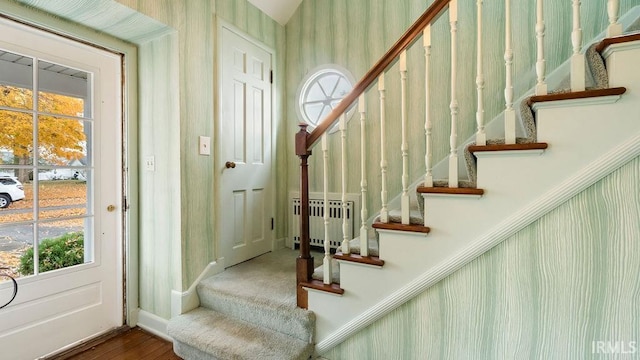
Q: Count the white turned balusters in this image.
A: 12